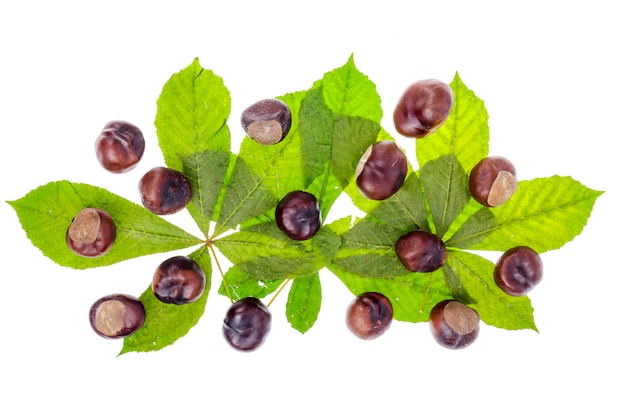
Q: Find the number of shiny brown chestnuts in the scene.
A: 15